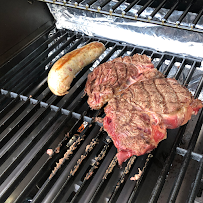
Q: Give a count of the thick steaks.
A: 2